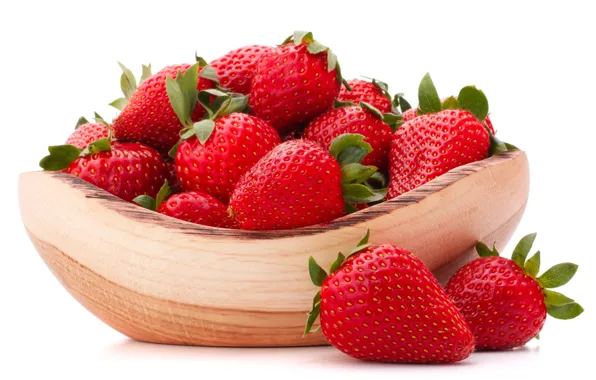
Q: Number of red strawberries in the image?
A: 14